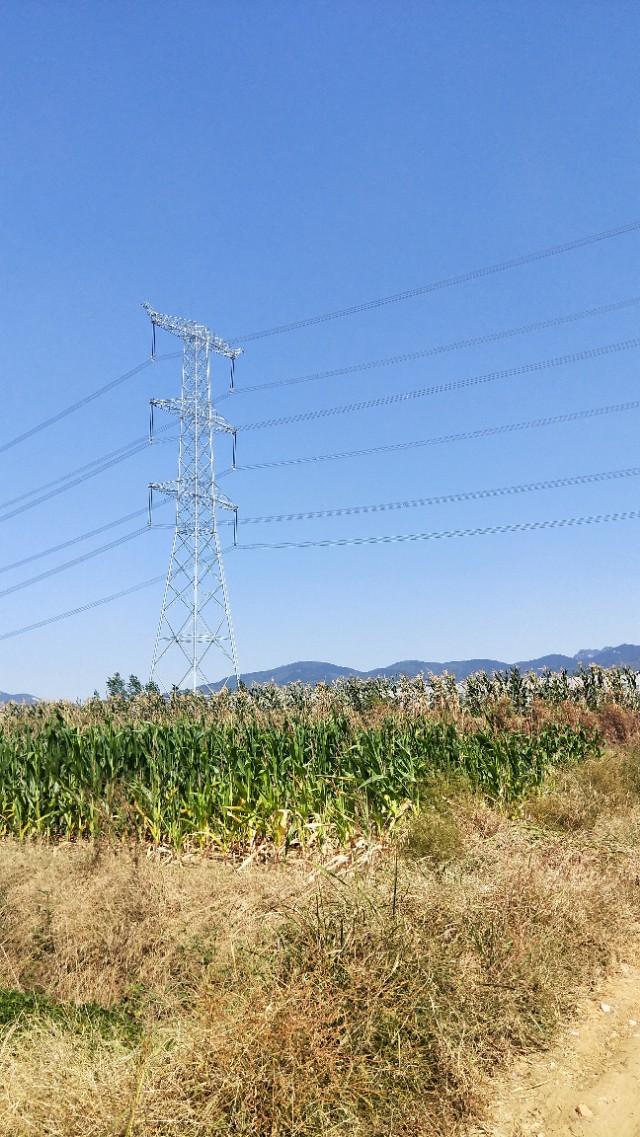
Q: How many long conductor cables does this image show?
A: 6